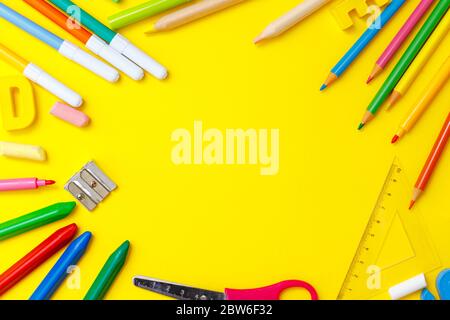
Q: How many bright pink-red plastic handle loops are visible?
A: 1